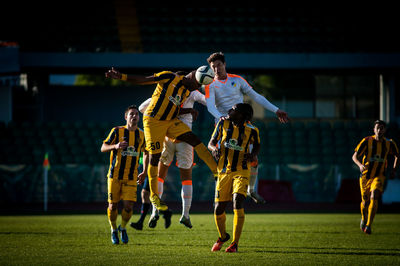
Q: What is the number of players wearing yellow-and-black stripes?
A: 4